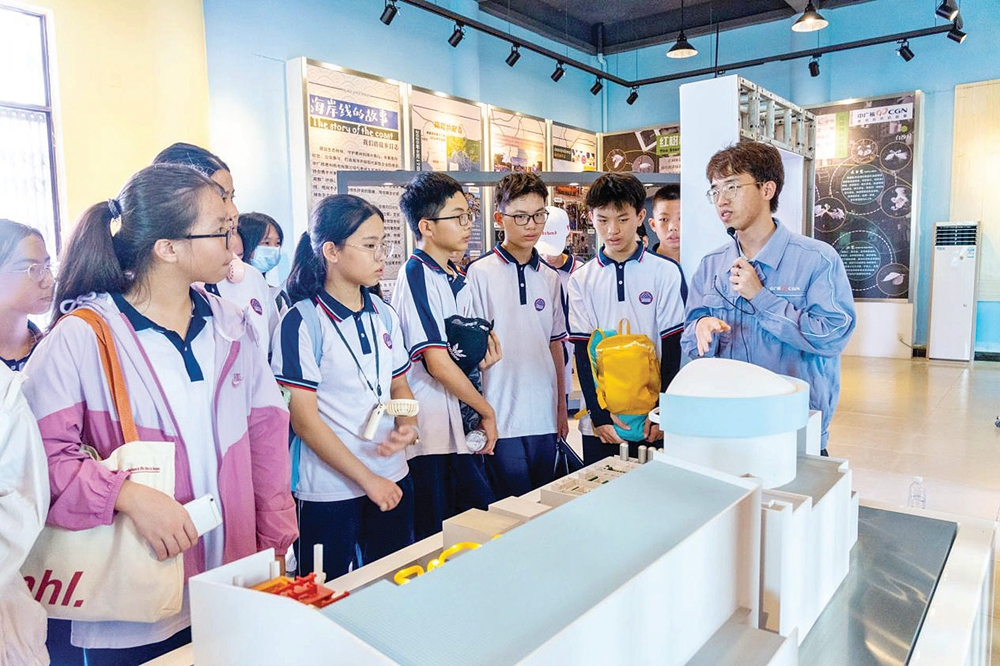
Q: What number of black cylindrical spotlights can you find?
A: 10